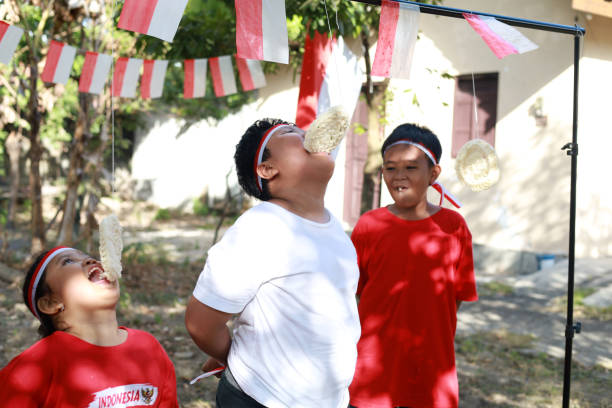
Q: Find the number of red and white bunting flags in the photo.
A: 12